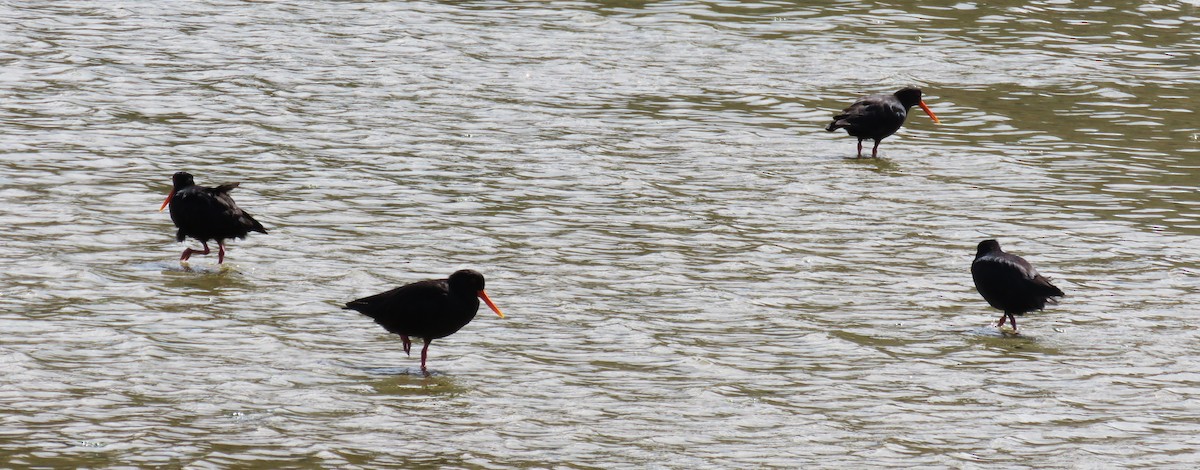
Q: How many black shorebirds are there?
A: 4